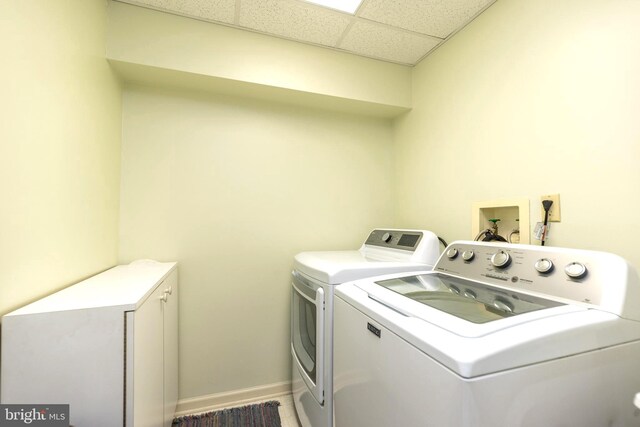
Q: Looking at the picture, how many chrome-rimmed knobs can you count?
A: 5